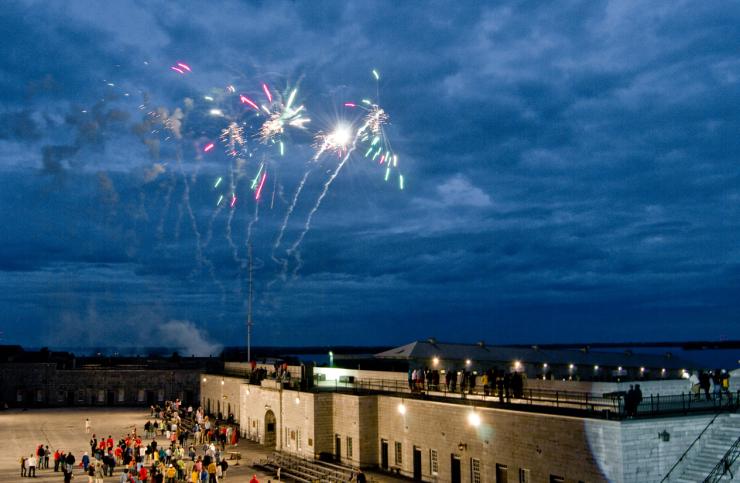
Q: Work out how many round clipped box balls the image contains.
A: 0